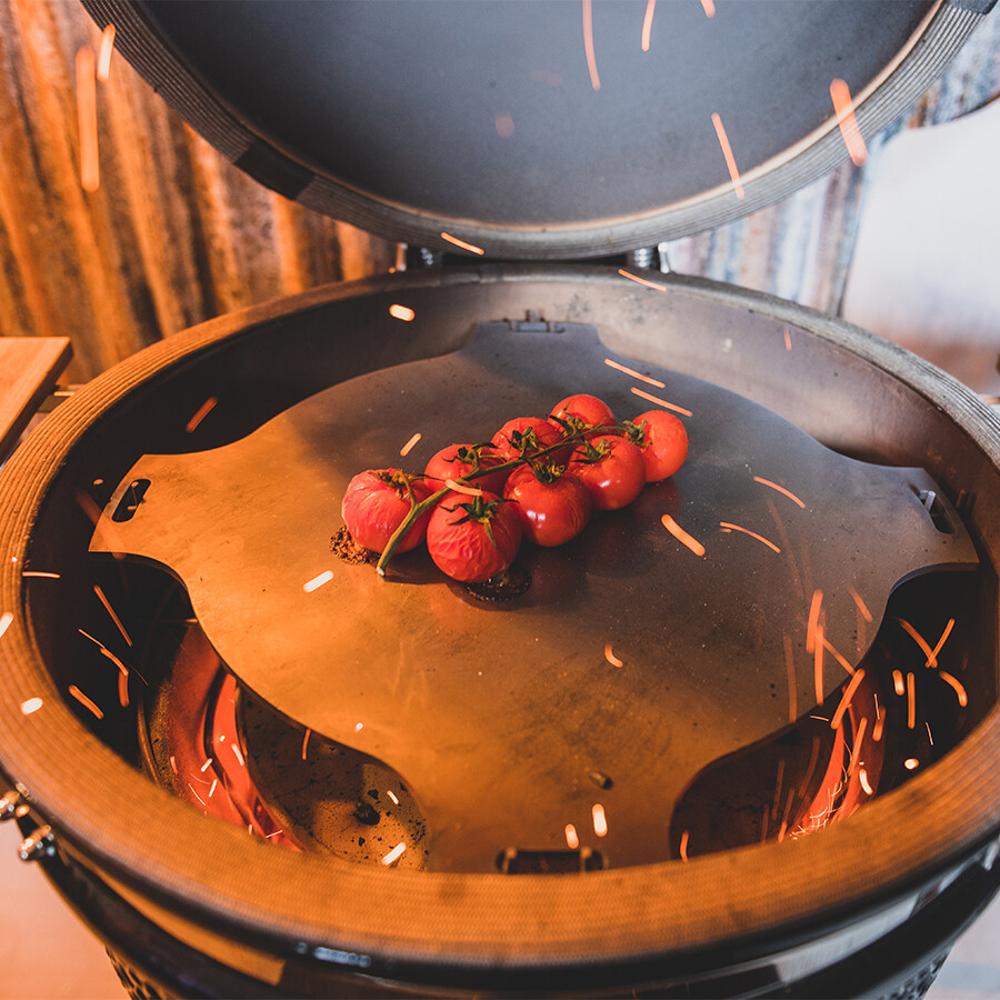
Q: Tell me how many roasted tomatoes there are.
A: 8